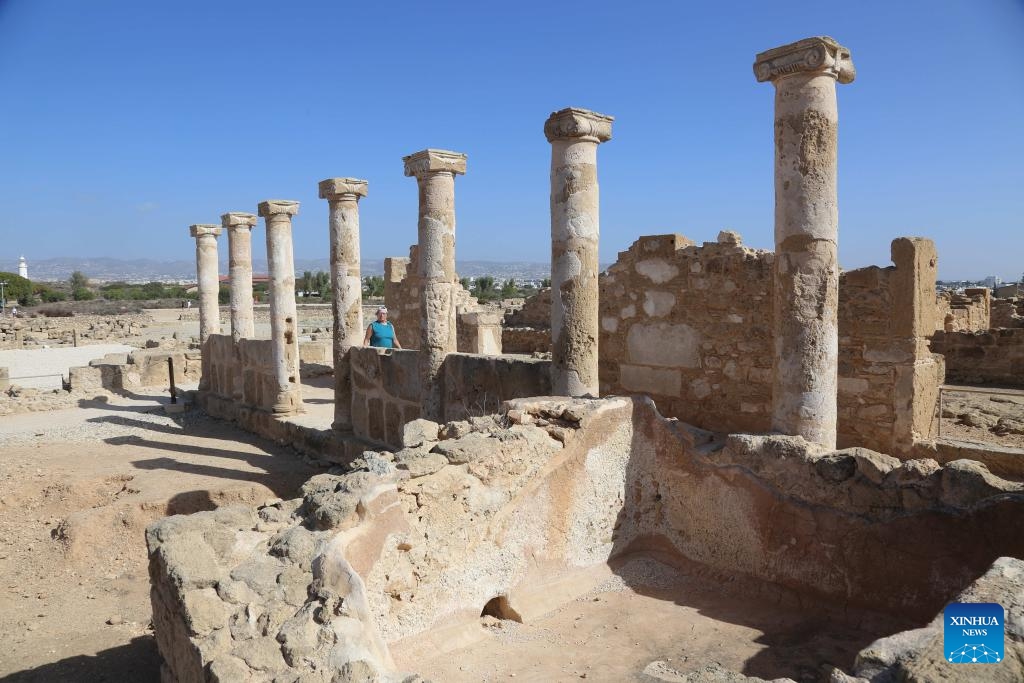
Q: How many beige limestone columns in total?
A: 7